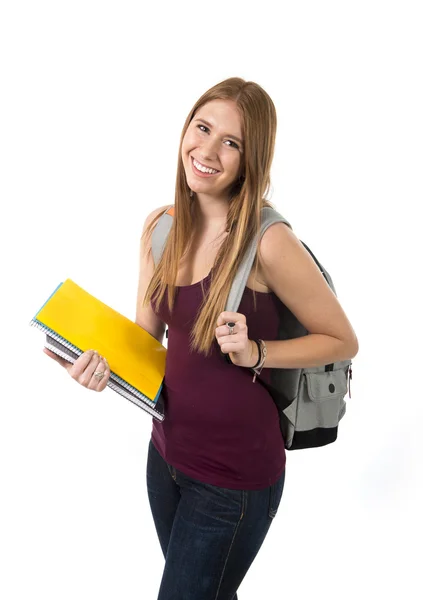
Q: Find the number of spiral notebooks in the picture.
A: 2